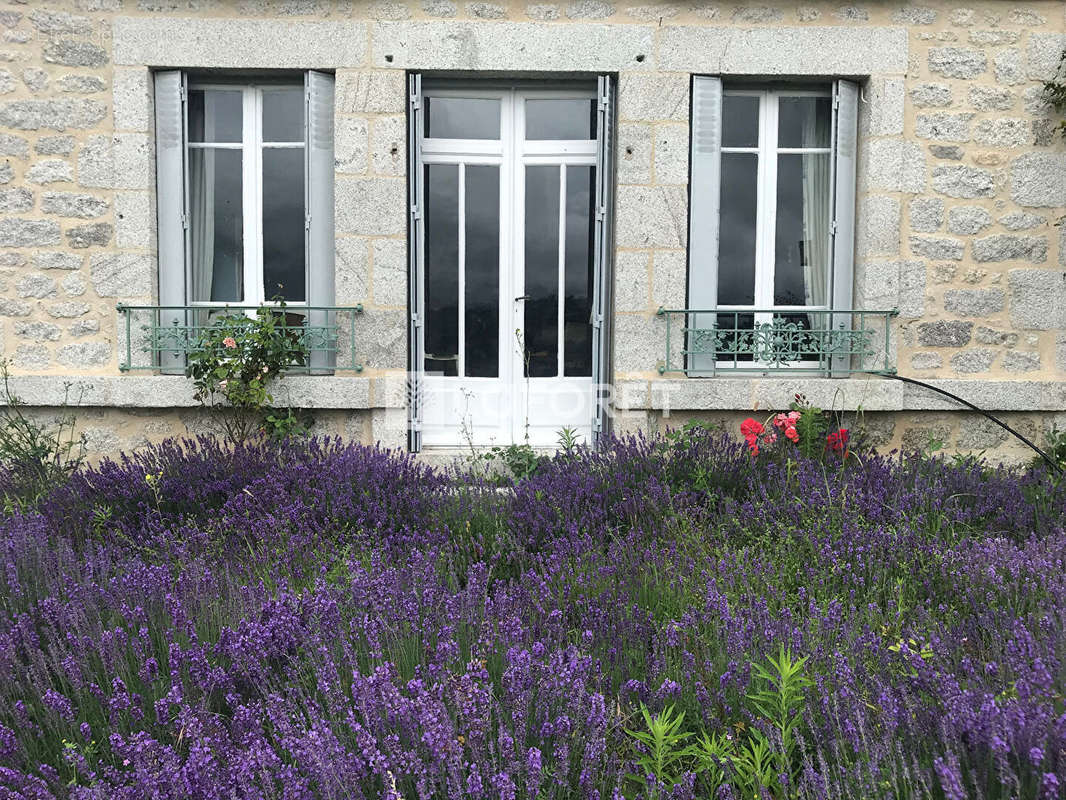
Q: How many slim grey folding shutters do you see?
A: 6